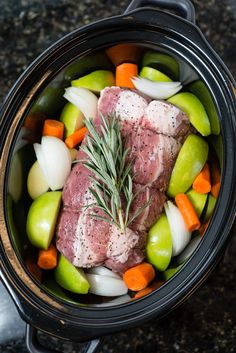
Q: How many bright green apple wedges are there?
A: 9